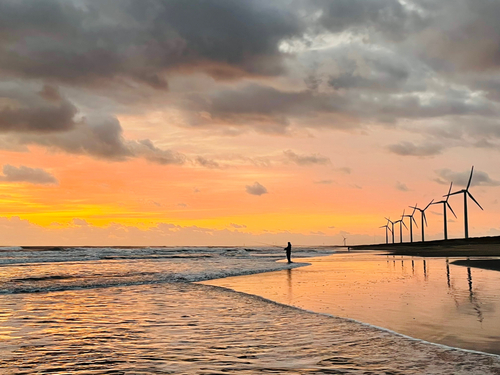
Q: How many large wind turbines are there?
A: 7